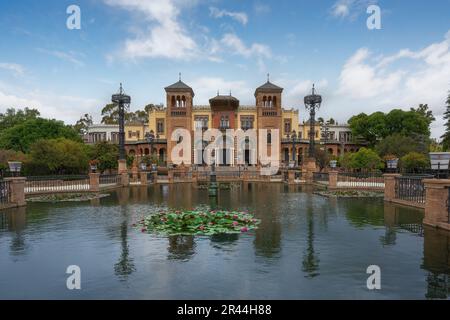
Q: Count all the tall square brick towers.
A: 2